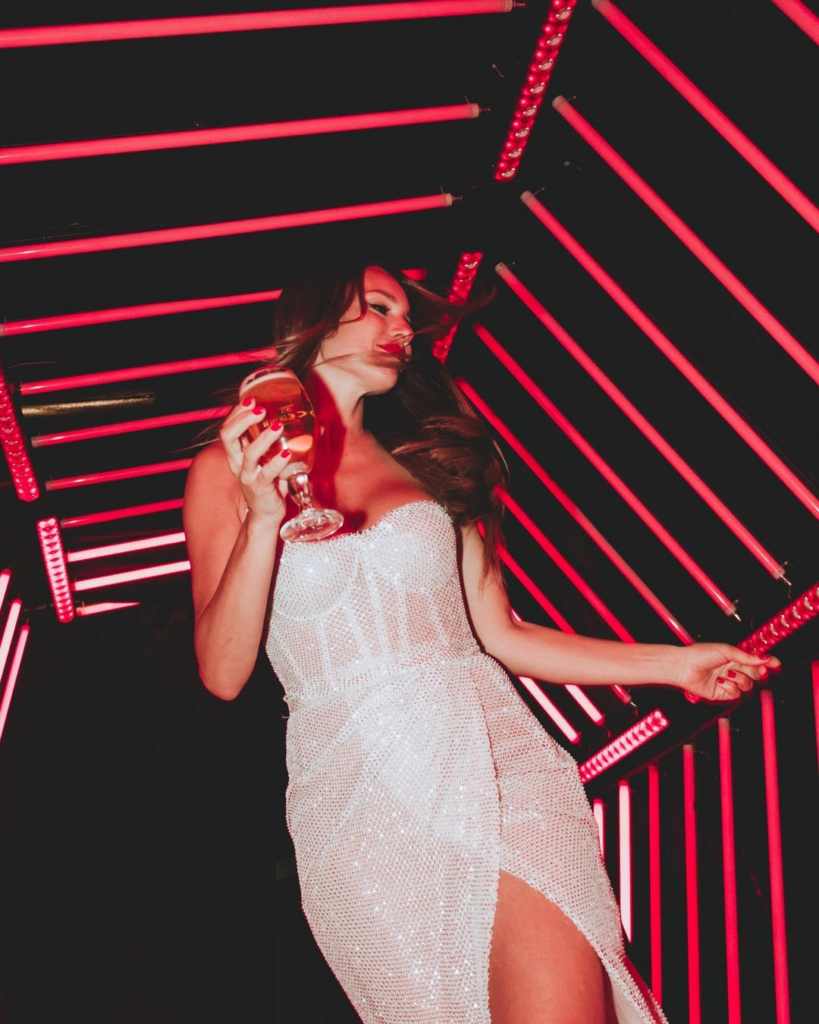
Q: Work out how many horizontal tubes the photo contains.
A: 11